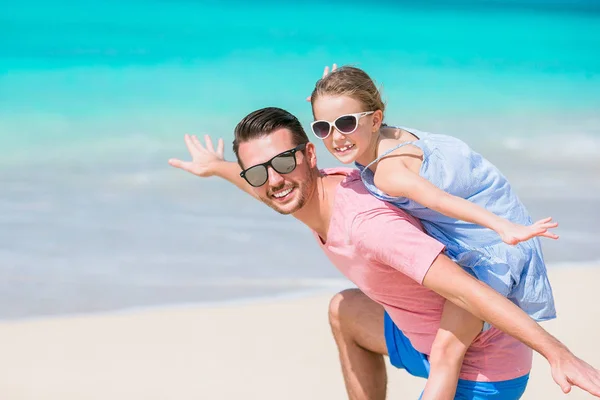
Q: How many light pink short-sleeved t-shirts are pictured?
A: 1